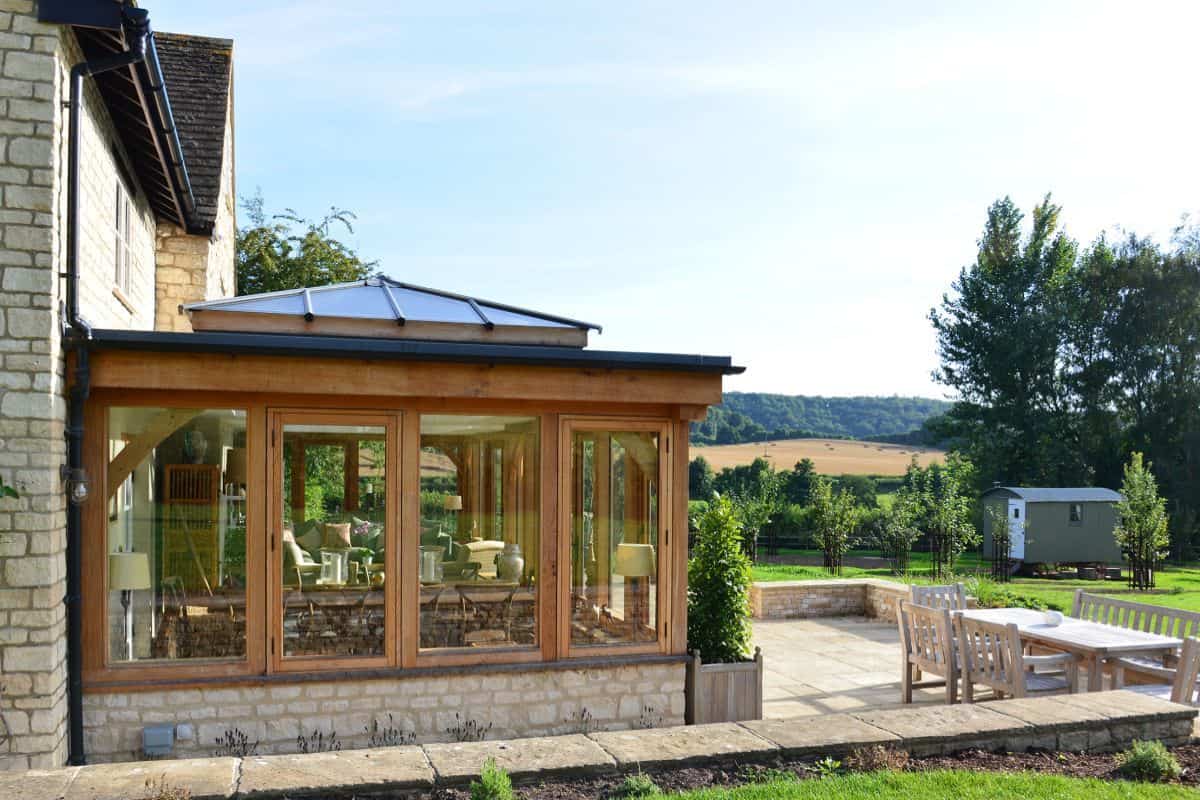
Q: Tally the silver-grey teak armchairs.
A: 4